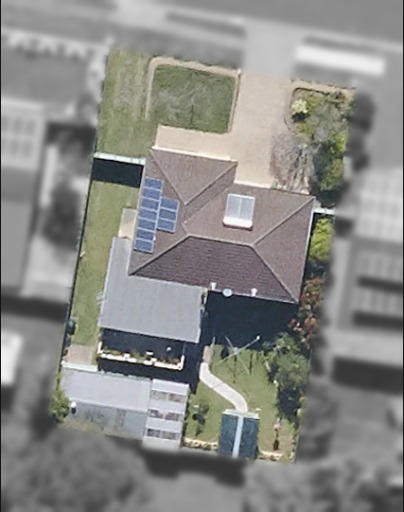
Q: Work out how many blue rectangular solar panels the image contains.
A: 10